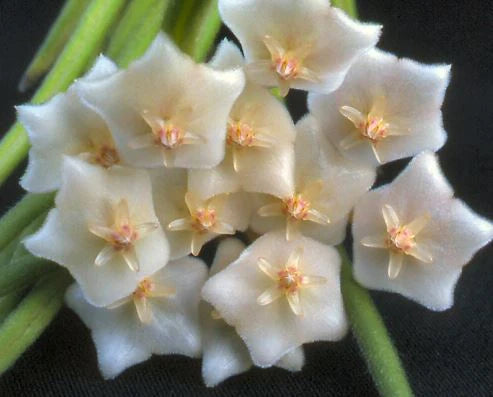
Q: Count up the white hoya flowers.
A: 12